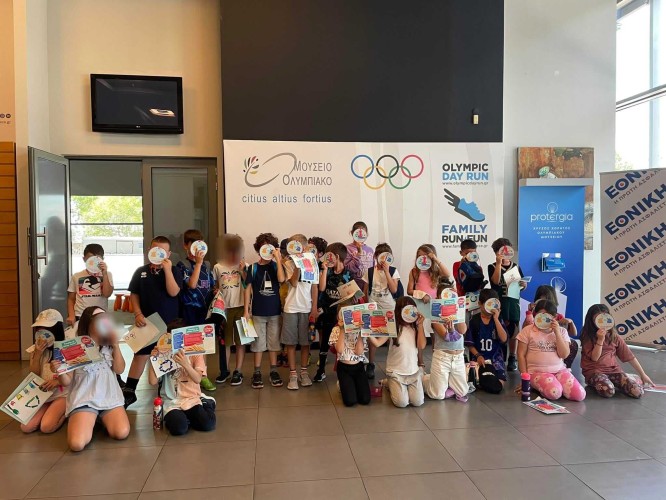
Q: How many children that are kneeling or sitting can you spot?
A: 10